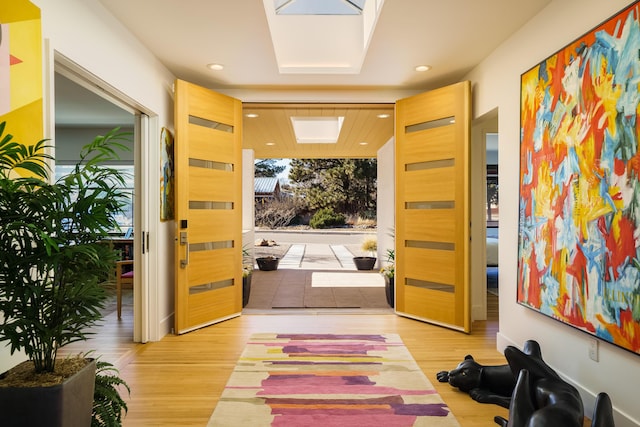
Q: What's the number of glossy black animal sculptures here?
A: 2